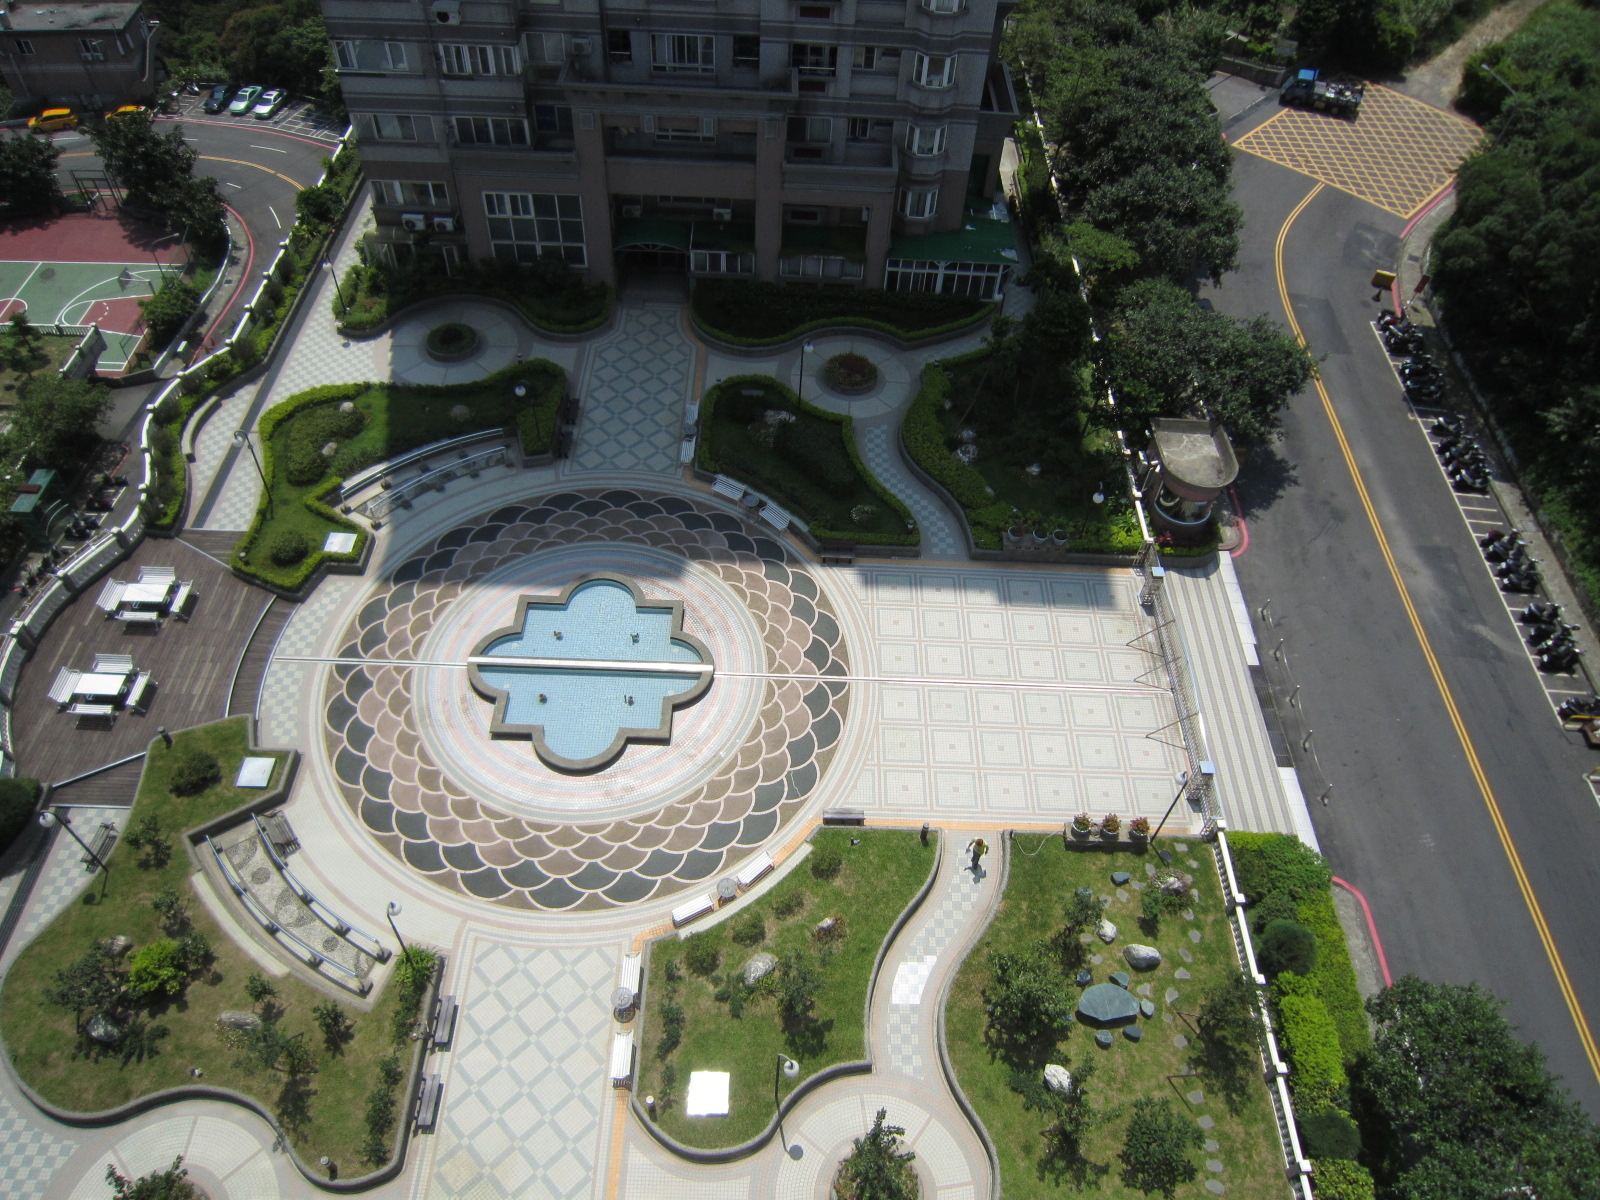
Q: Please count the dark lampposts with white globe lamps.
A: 9